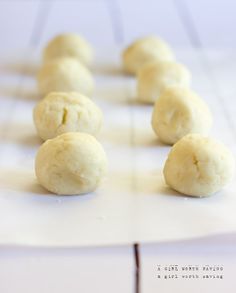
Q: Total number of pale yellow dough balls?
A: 8